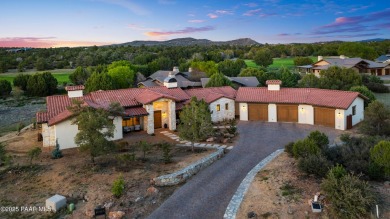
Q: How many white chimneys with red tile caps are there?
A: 2